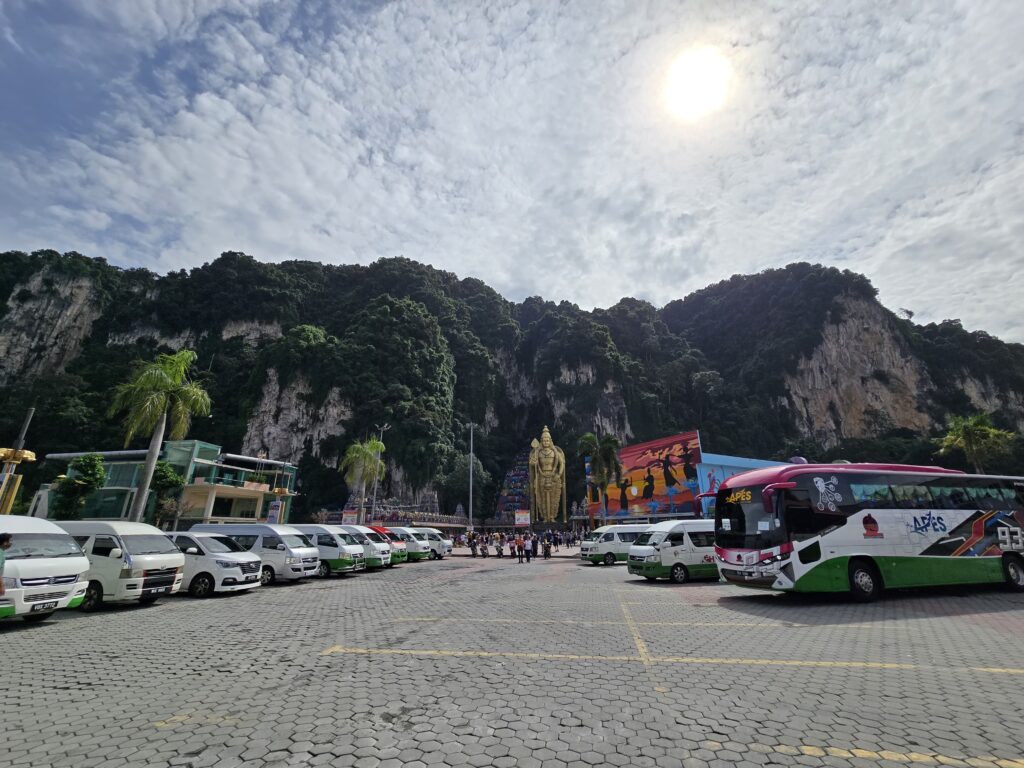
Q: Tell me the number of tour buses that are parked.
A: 1